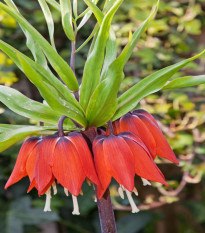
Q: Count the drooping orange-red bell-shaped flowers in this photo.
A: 4